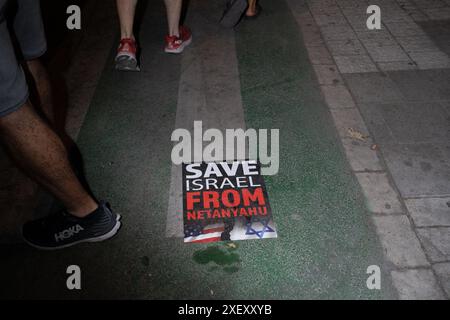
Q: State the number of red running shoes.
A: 2